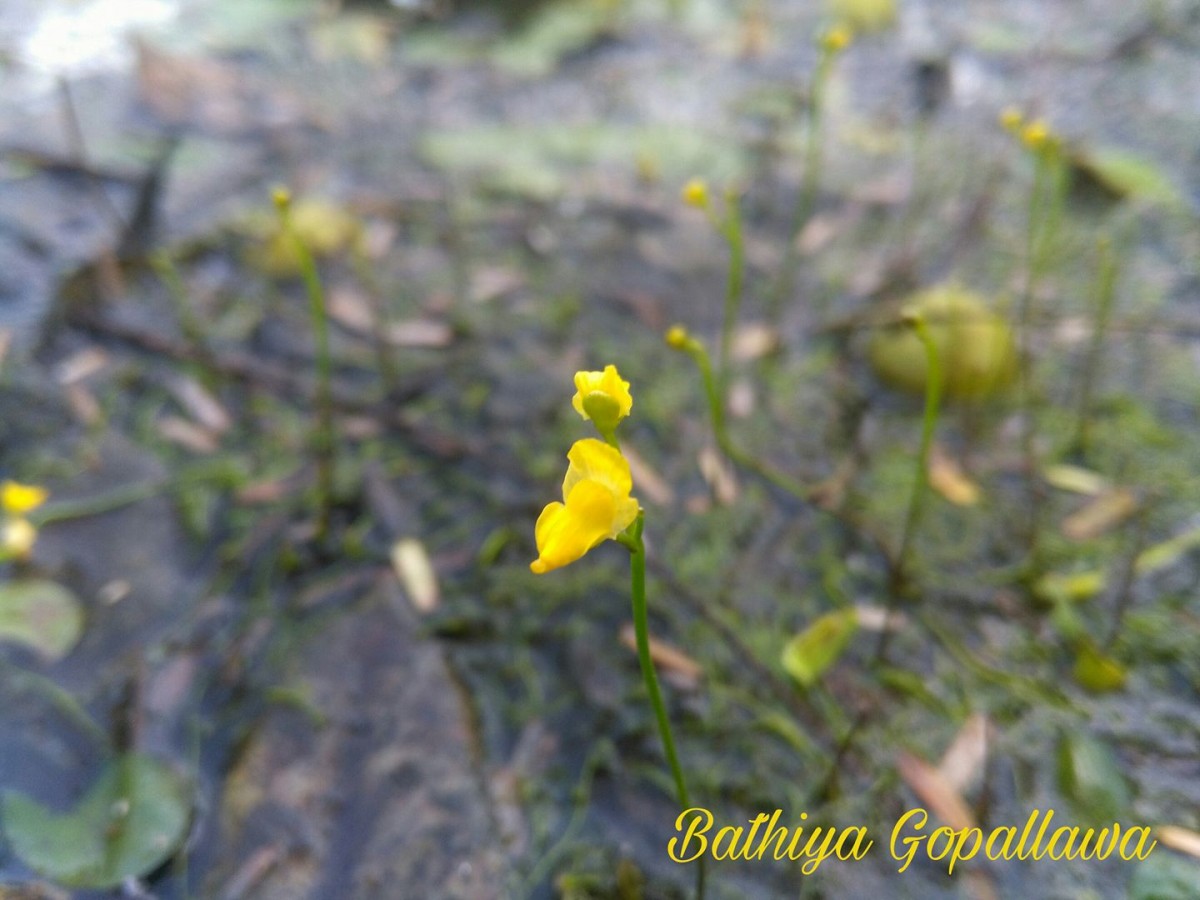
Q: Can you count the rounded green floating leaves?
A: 2